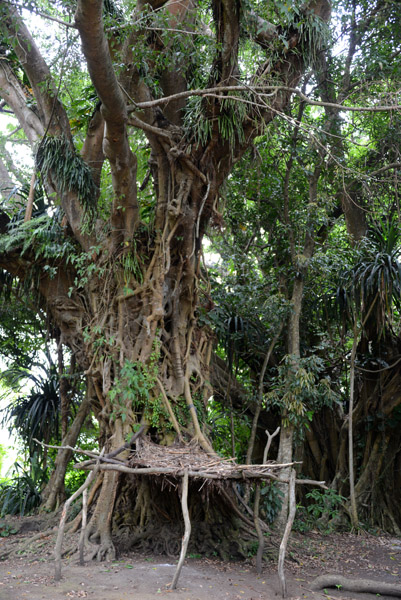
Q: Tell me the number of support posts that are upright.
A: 5